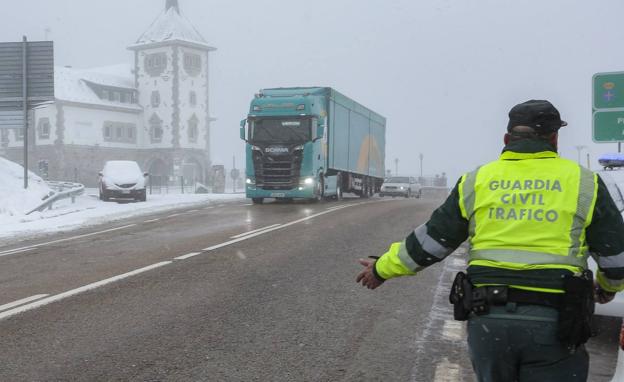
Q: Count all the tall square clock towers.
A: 1